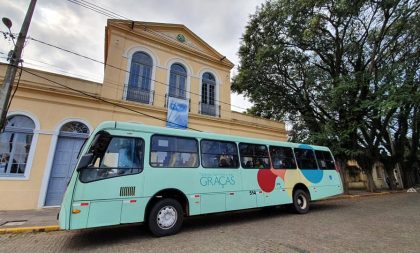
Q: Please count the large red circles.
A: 1